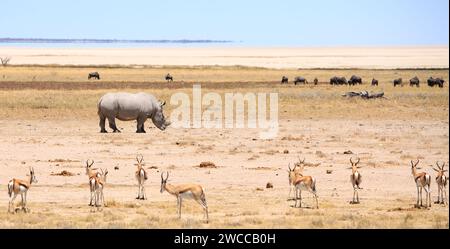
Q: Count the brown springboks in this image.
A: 10